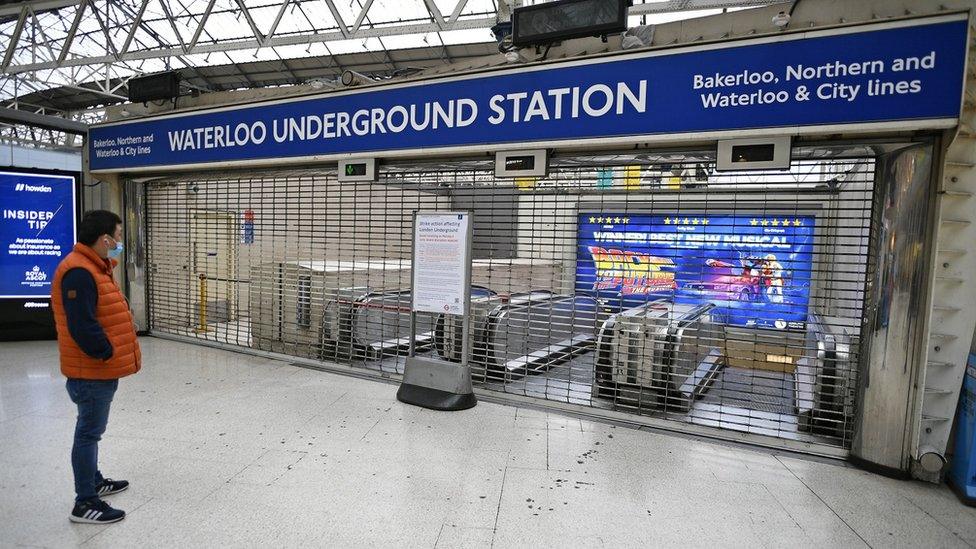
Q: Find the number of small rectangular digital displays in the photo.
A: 3